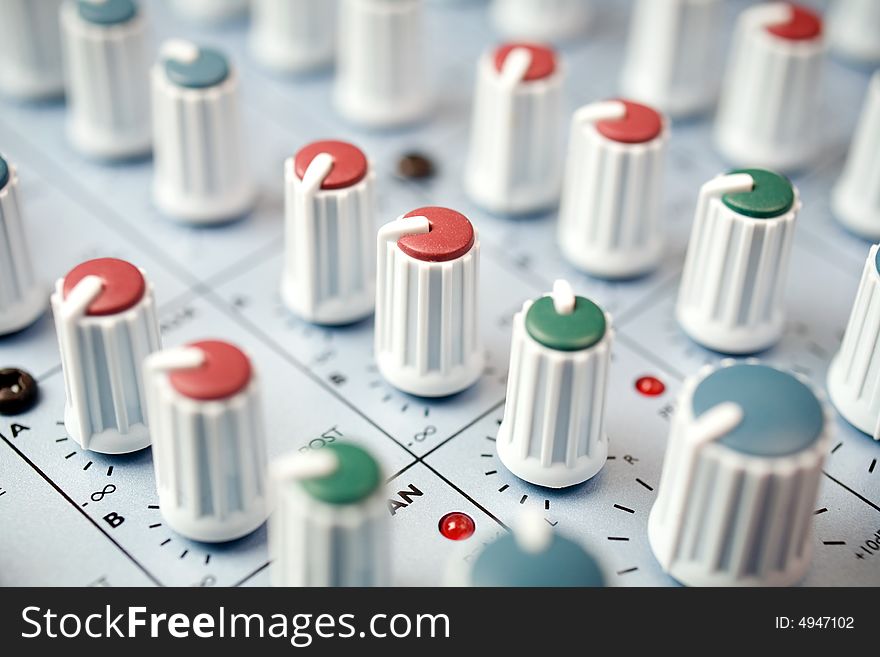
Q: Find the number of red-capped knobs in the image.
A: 7